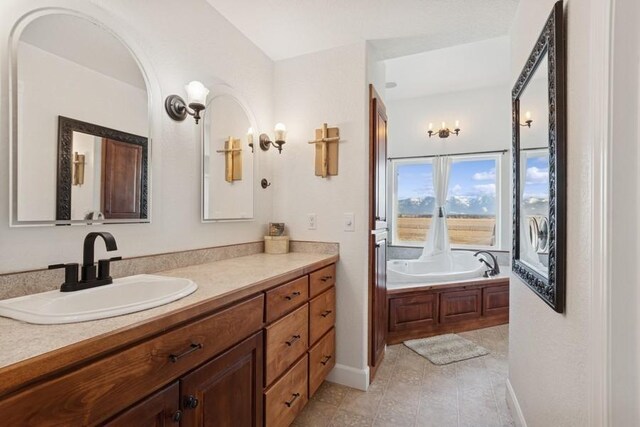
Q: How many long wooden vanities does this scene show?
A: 1